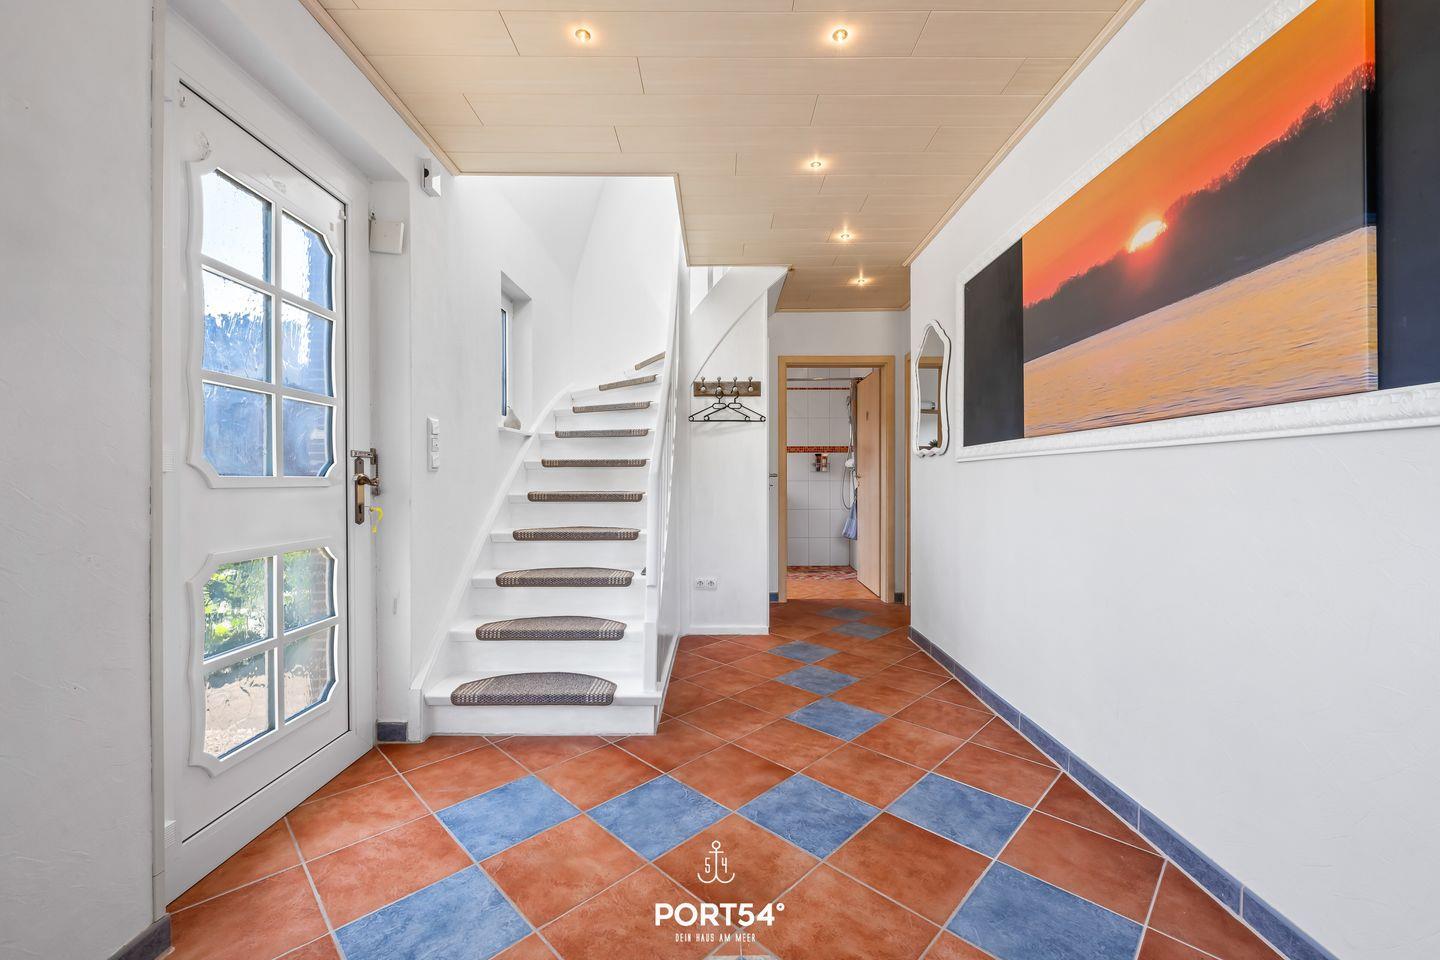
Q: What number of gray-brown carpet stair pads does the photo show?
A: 10